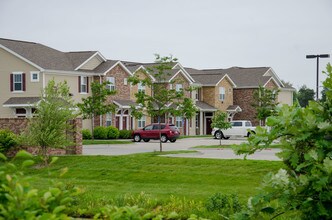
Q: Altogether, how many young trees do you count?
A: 5